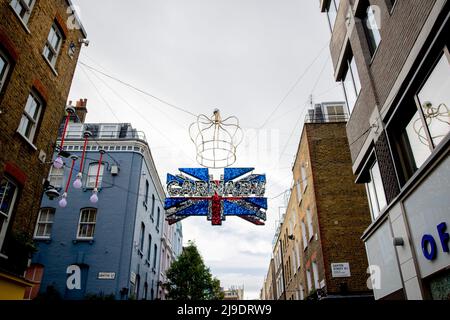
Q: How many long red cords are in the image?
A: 4